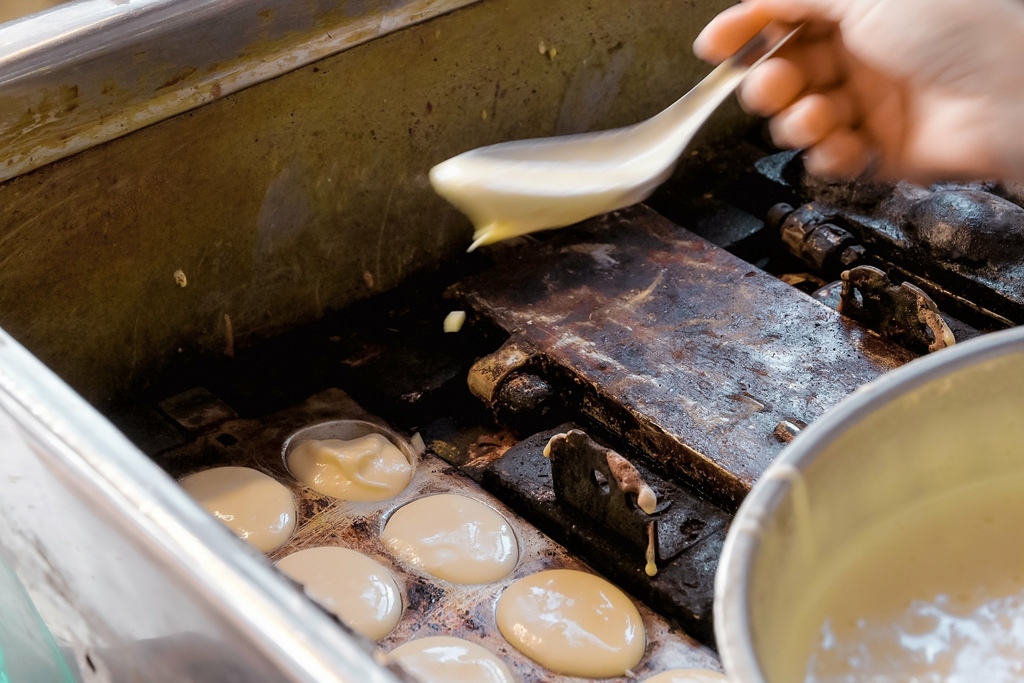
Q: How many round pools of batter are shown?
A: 7